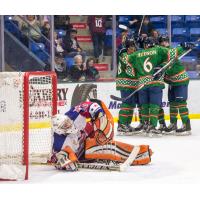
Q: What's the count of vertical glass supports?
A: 4